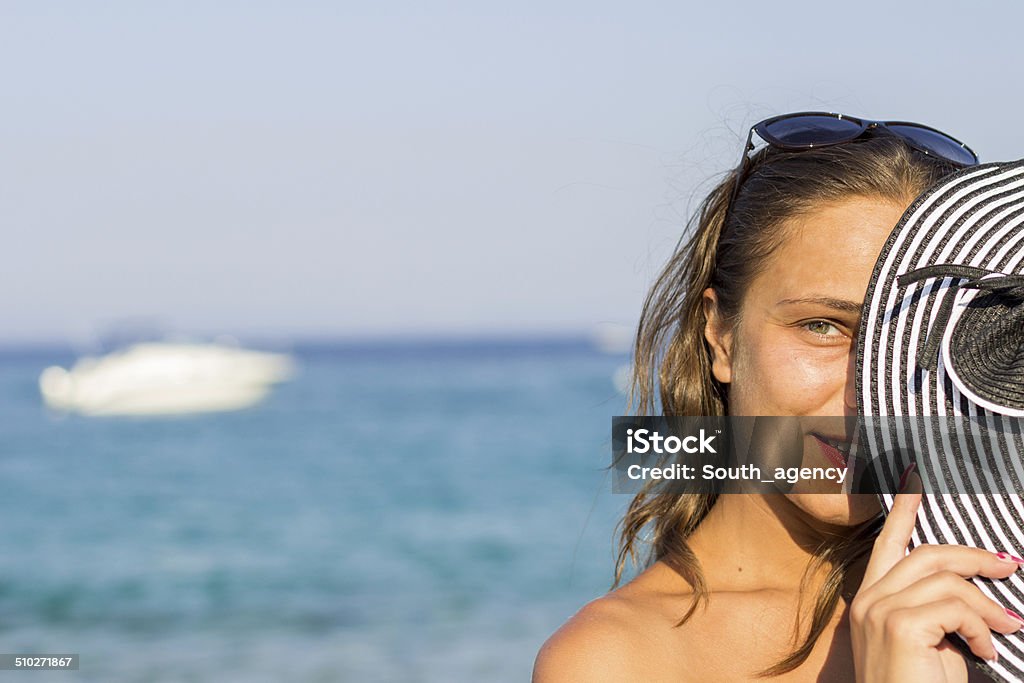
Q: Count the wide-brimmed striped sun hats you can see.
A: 1